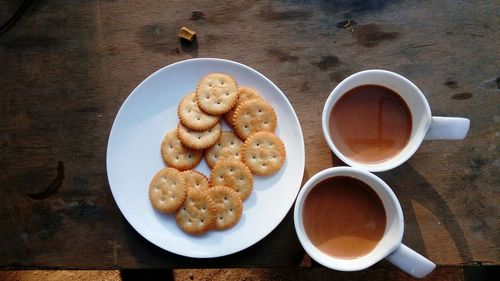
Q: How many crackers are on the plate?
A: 13